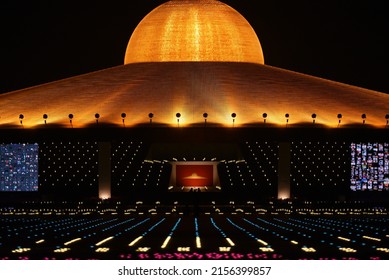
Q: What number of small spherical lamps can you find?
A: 15